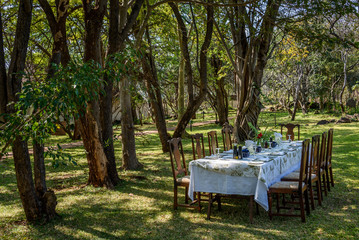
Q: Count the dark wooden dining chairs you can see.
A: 9